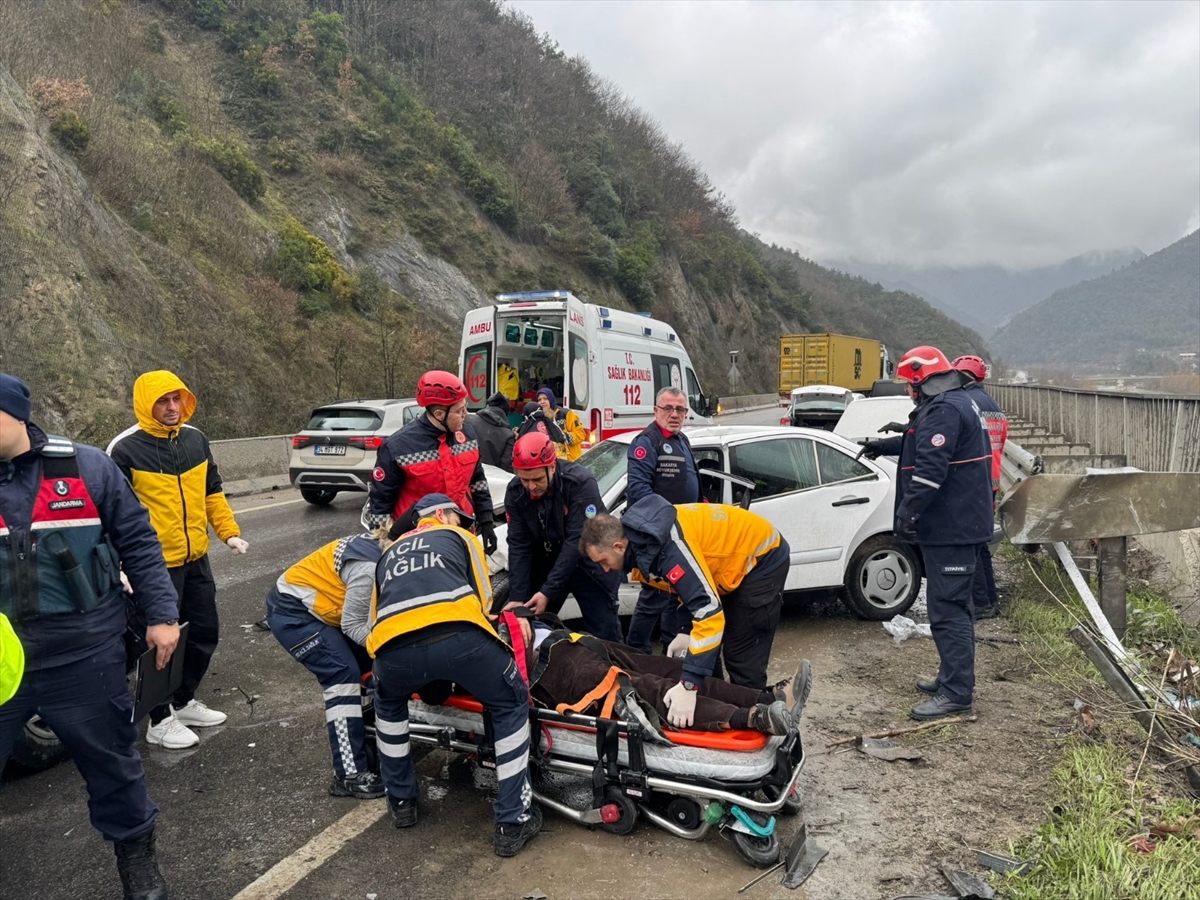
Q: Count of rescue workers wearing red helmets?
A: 4